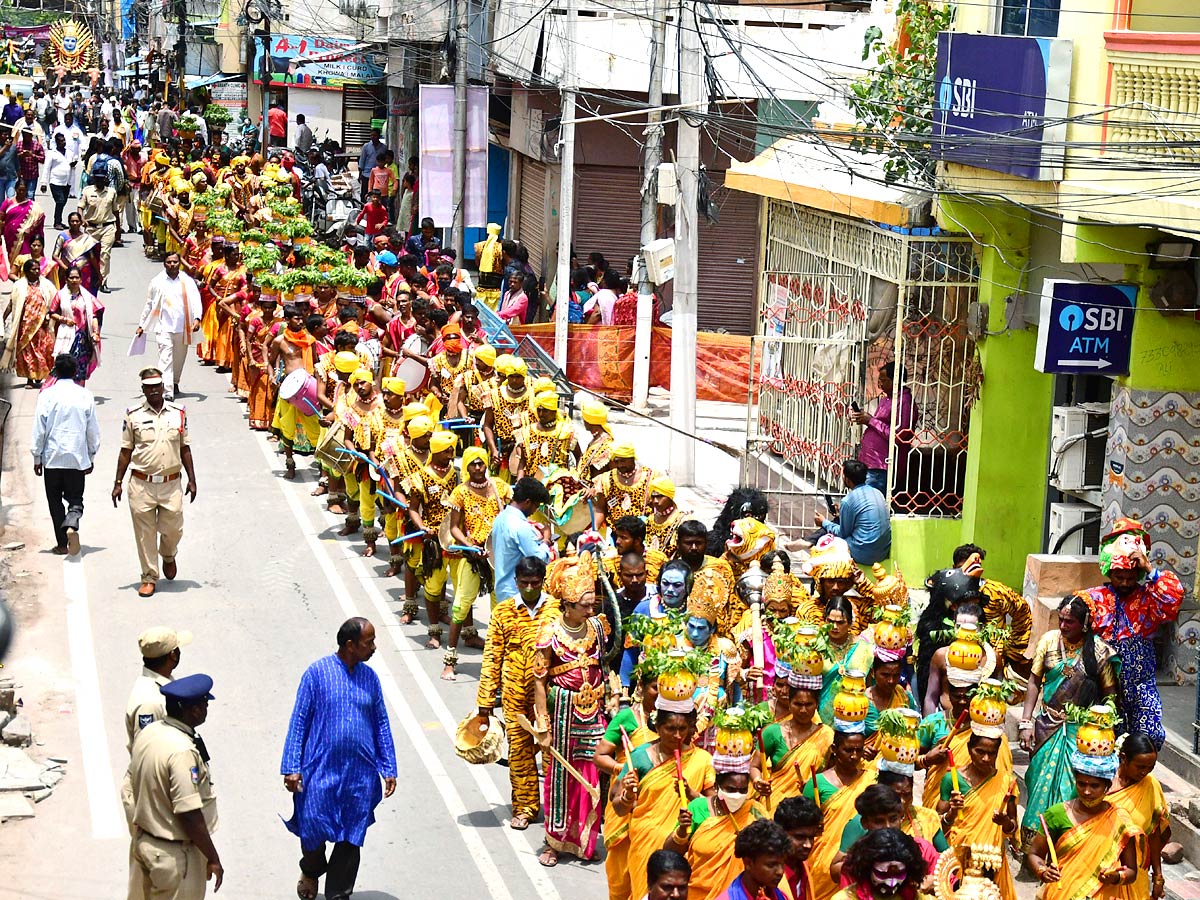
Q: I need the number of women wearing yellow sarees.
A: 12